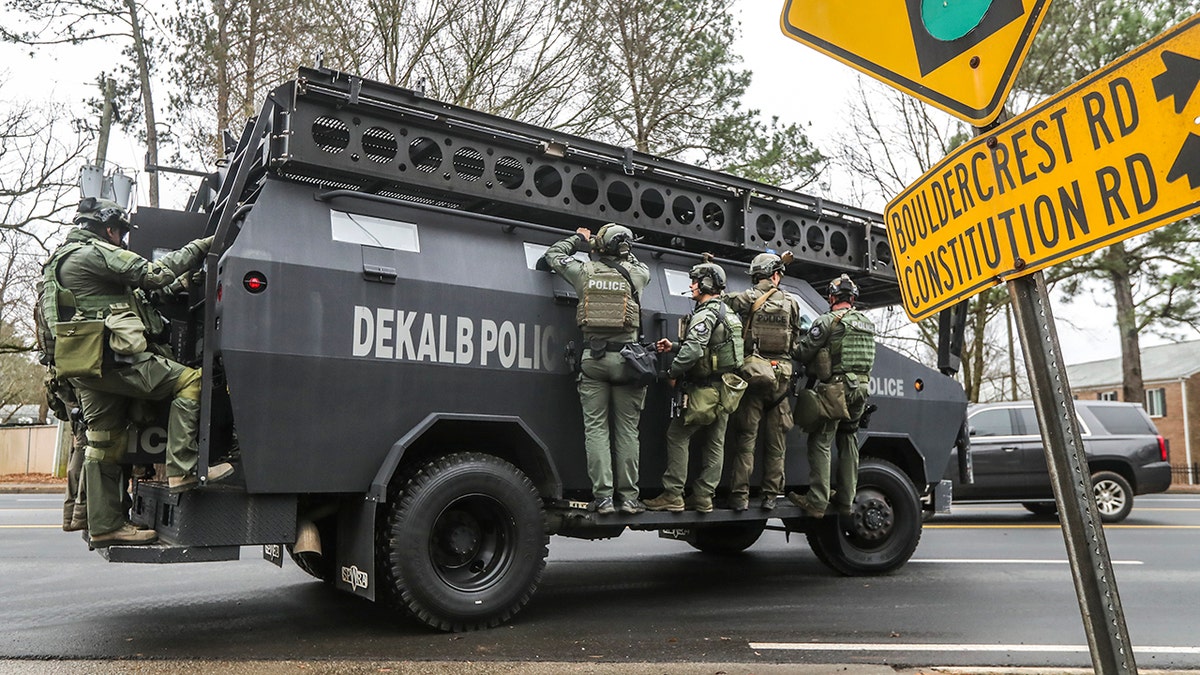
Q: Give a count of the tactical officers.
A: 6